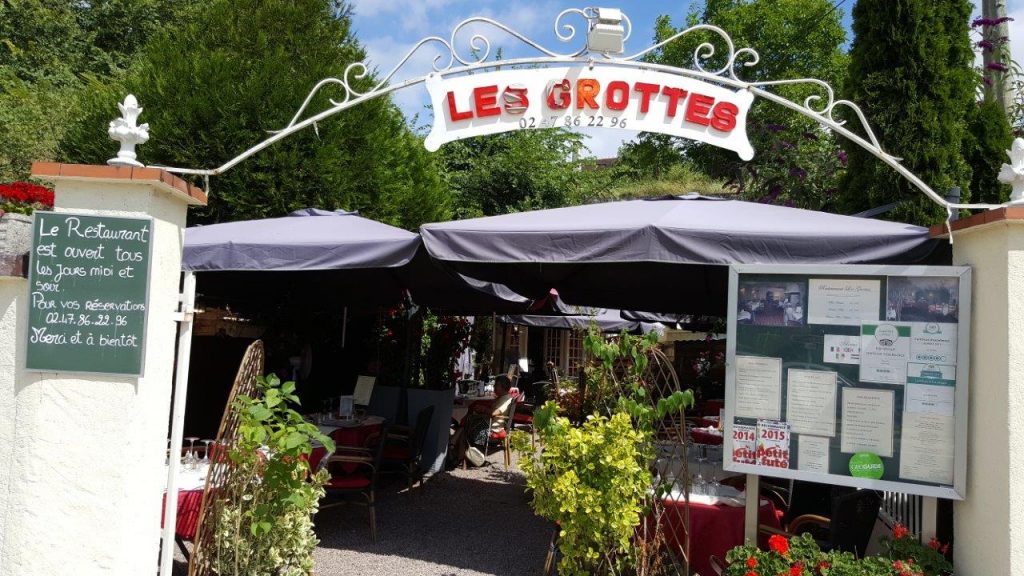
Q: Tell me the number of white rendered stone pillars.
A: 2